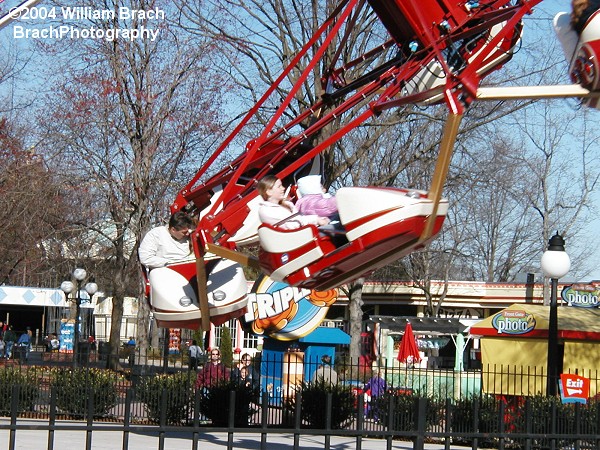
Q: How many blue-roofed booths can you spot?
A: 1